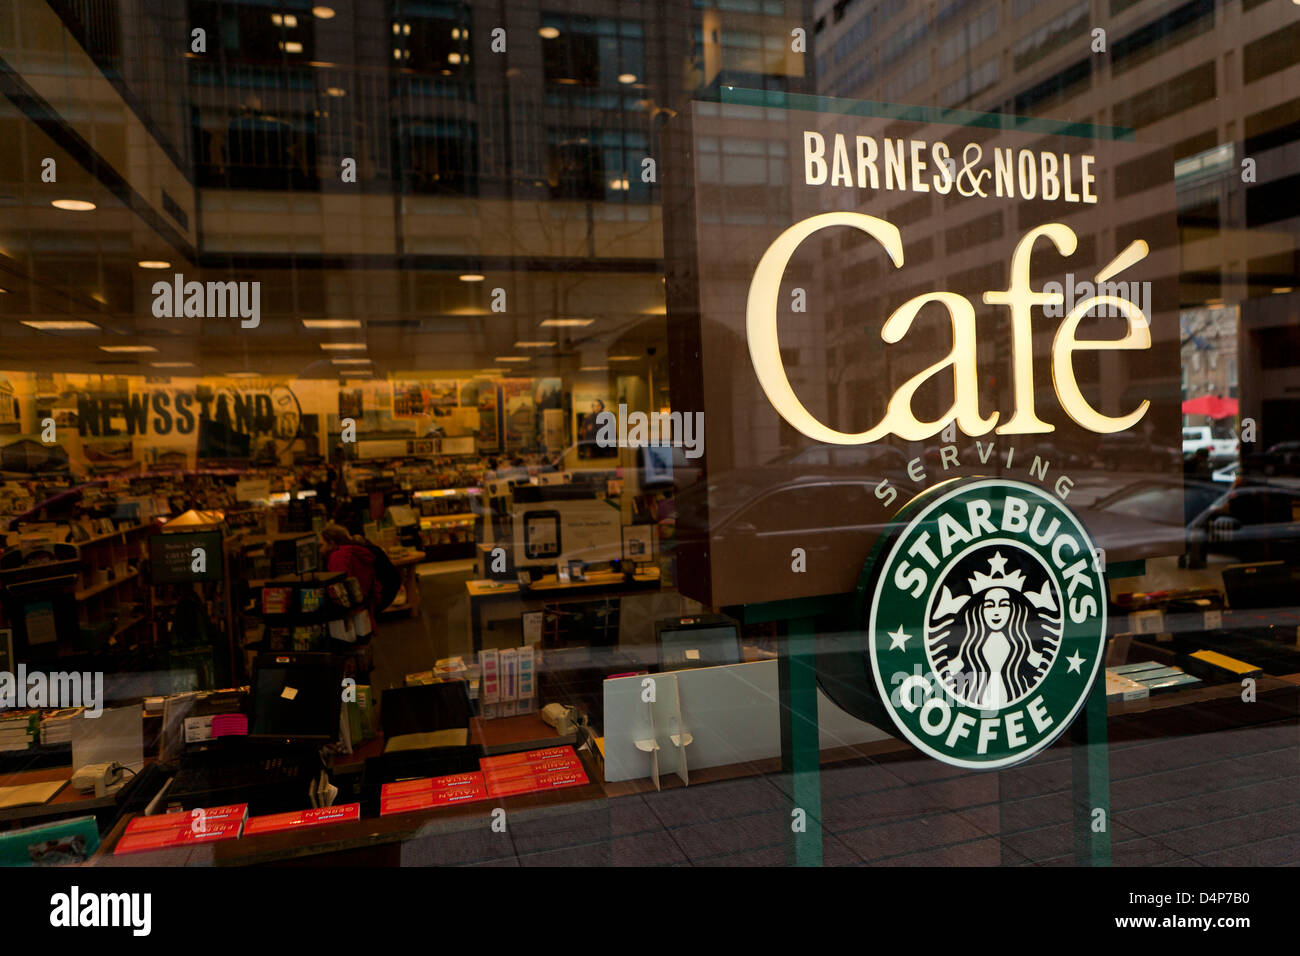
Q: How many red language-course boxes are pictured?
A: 8